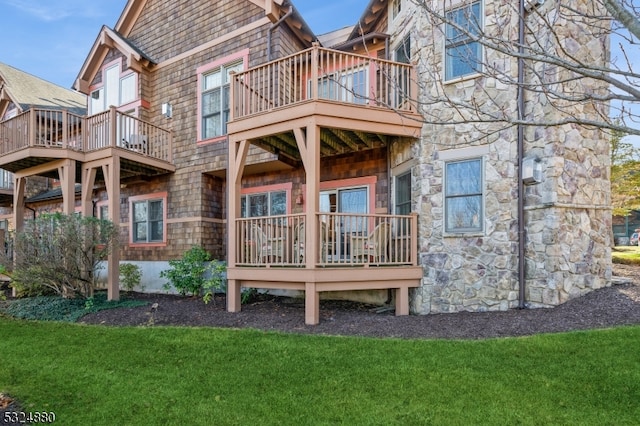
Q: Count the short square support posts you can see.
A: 3